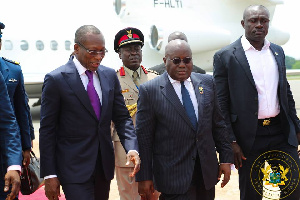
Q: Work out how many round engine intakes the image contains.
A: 2